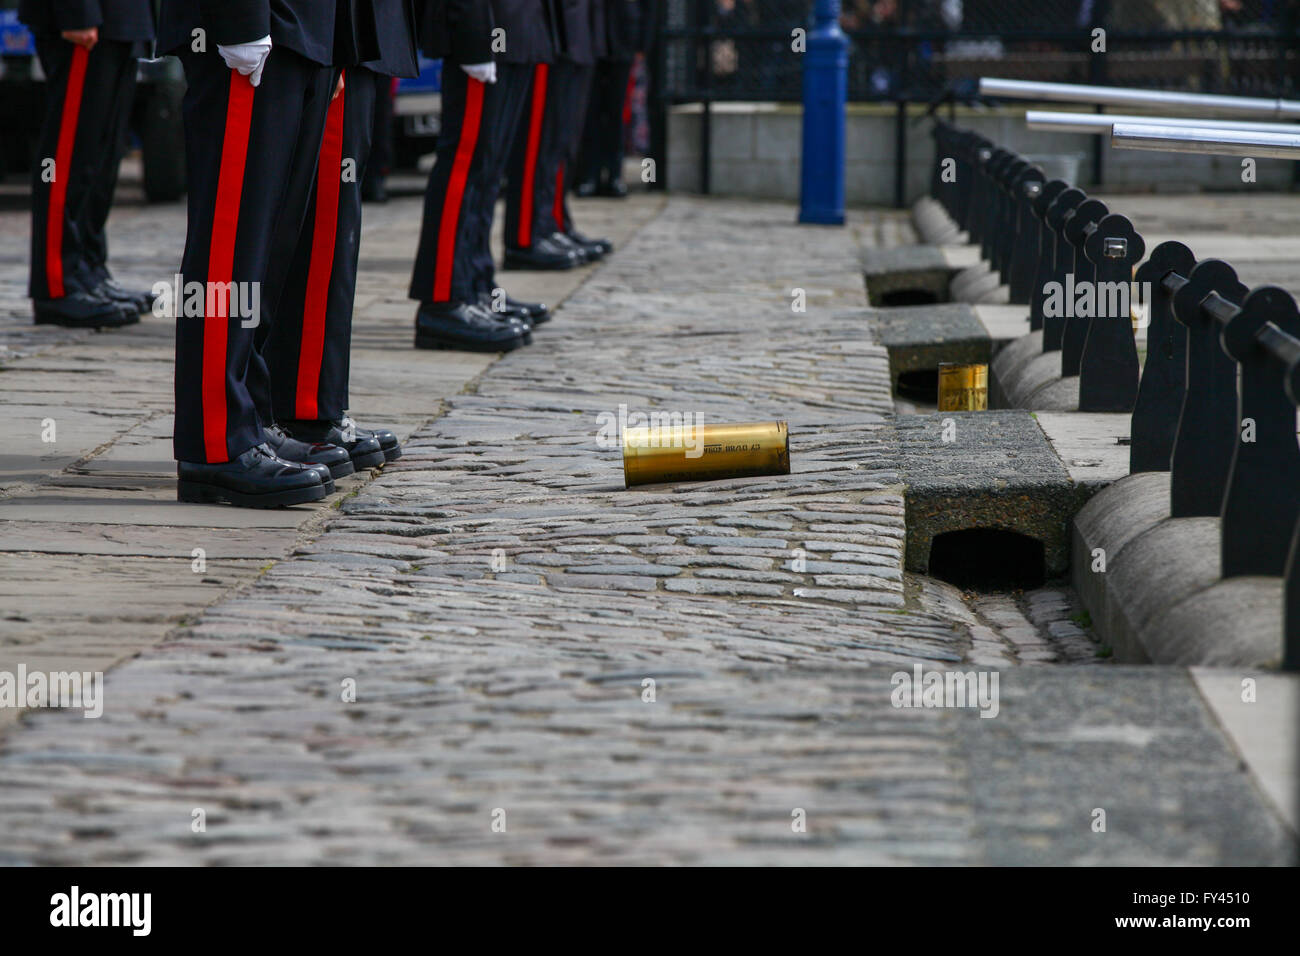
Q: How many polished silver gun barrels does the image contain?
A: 3